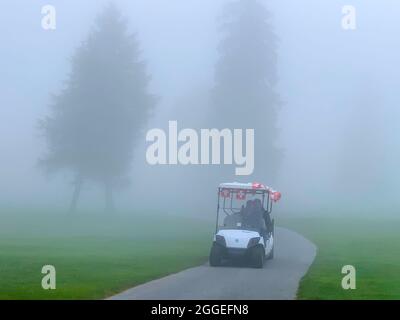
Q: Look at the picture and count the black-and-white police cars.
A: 0